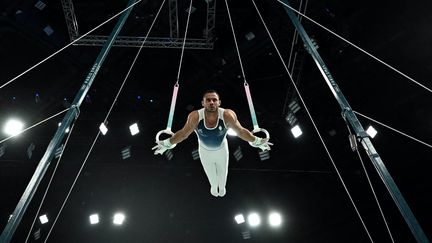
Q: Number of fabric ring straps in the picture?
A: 2